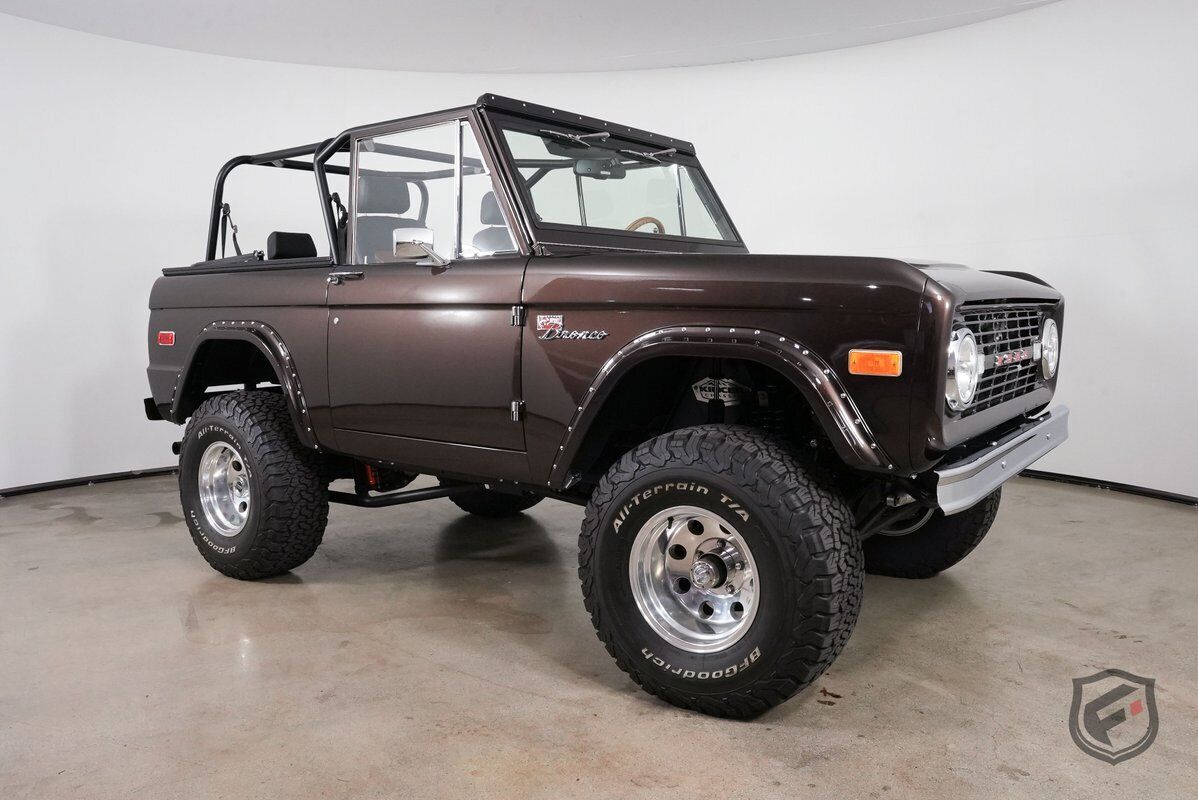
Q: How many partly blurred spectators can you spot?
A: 0